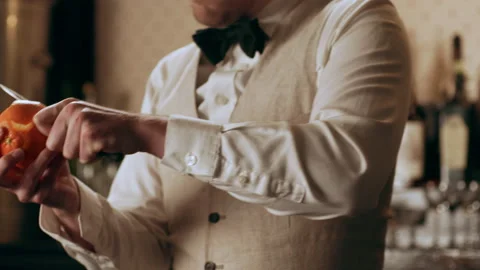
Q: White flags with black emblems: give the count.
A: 0